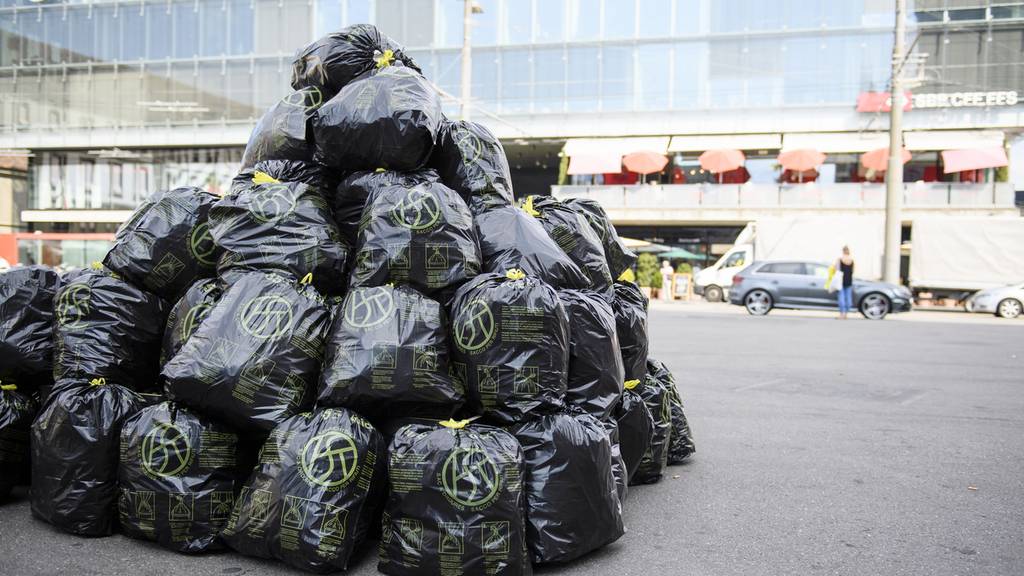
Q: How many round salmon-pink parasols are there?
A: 4